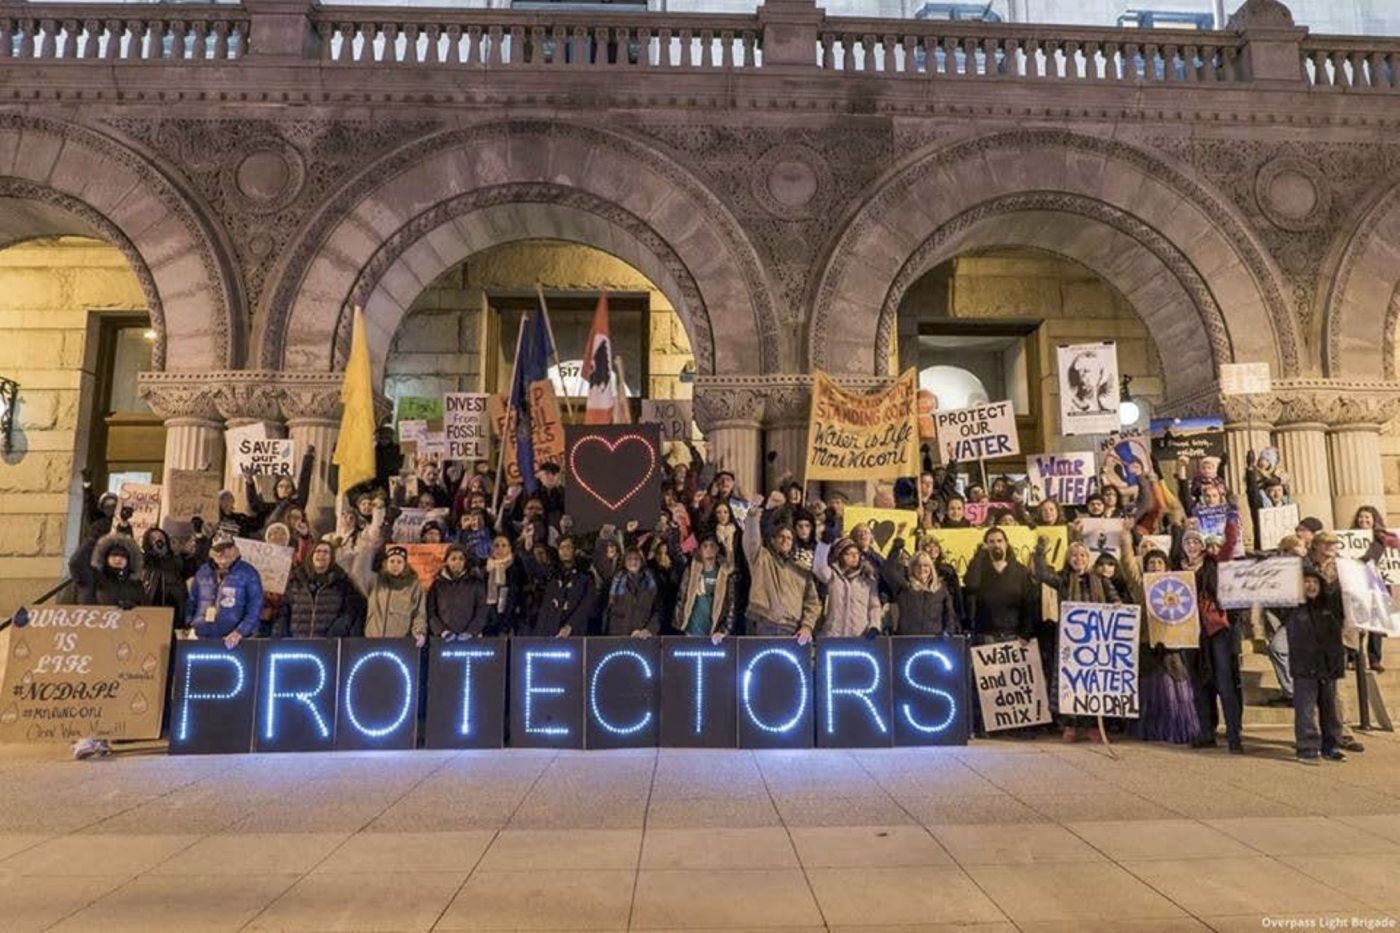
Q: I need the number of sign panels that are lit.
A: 11